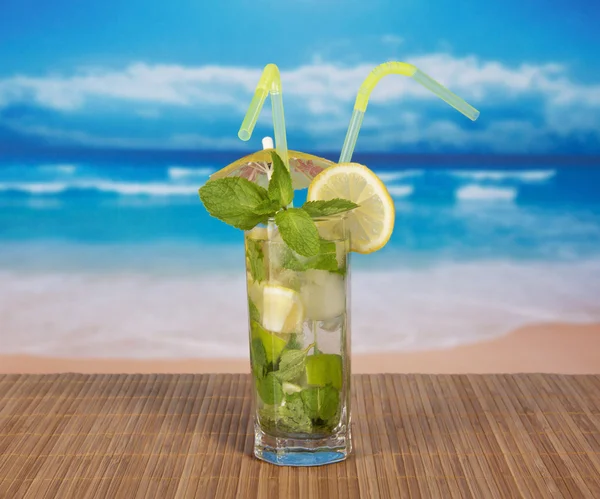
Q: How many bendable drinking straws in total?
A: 2